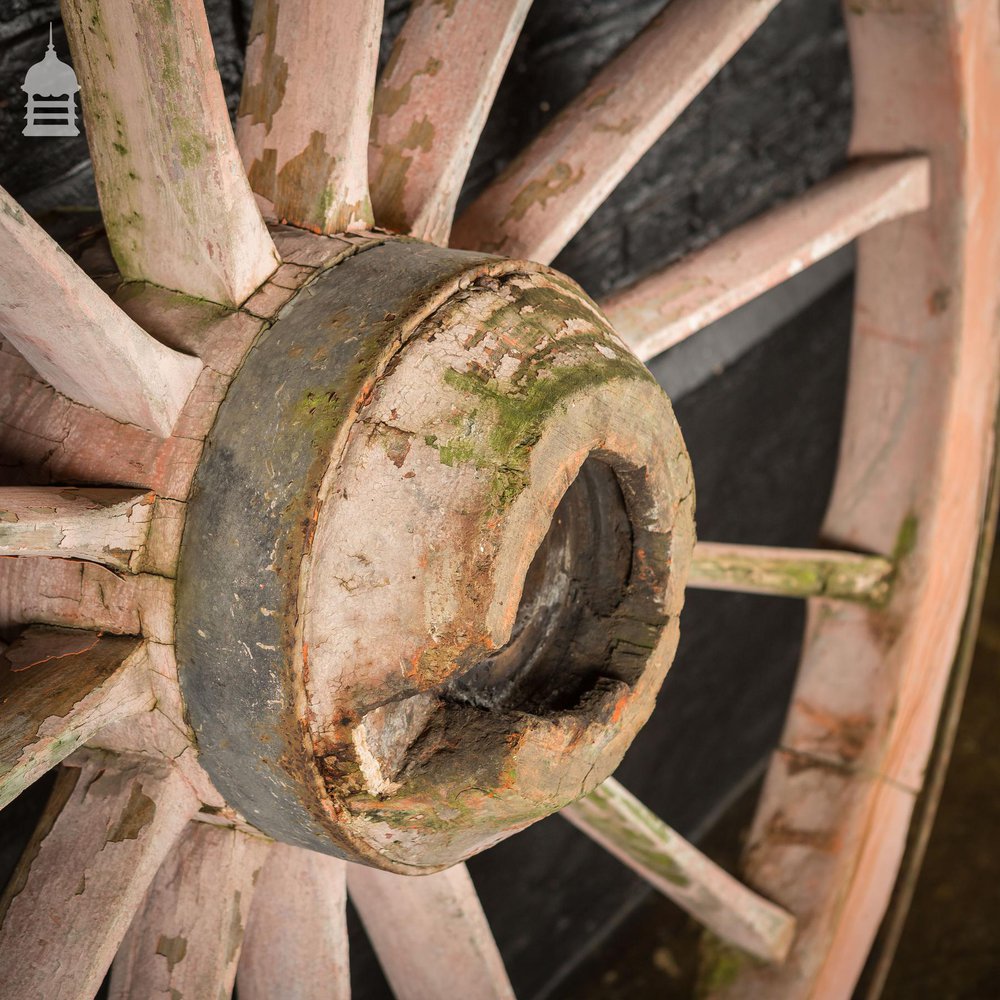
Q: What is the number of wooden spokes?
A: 14